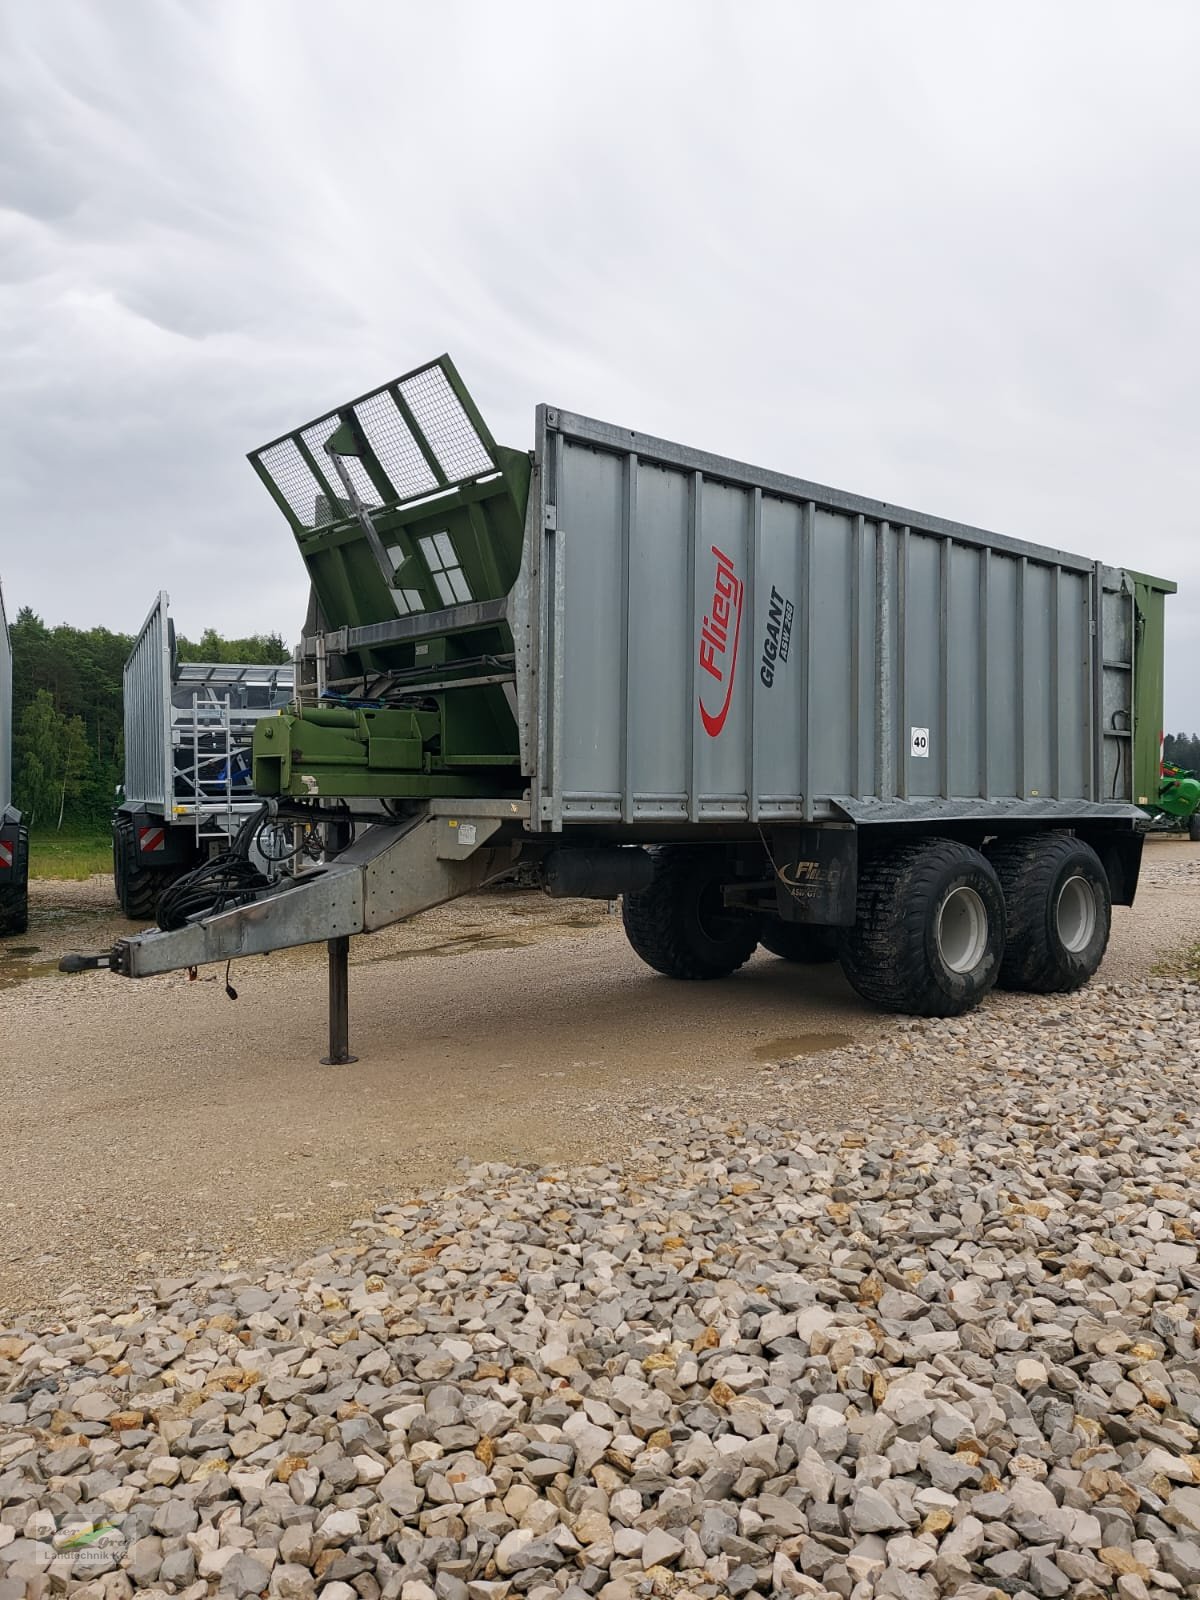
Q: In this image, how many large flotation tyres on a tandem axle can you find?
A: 4